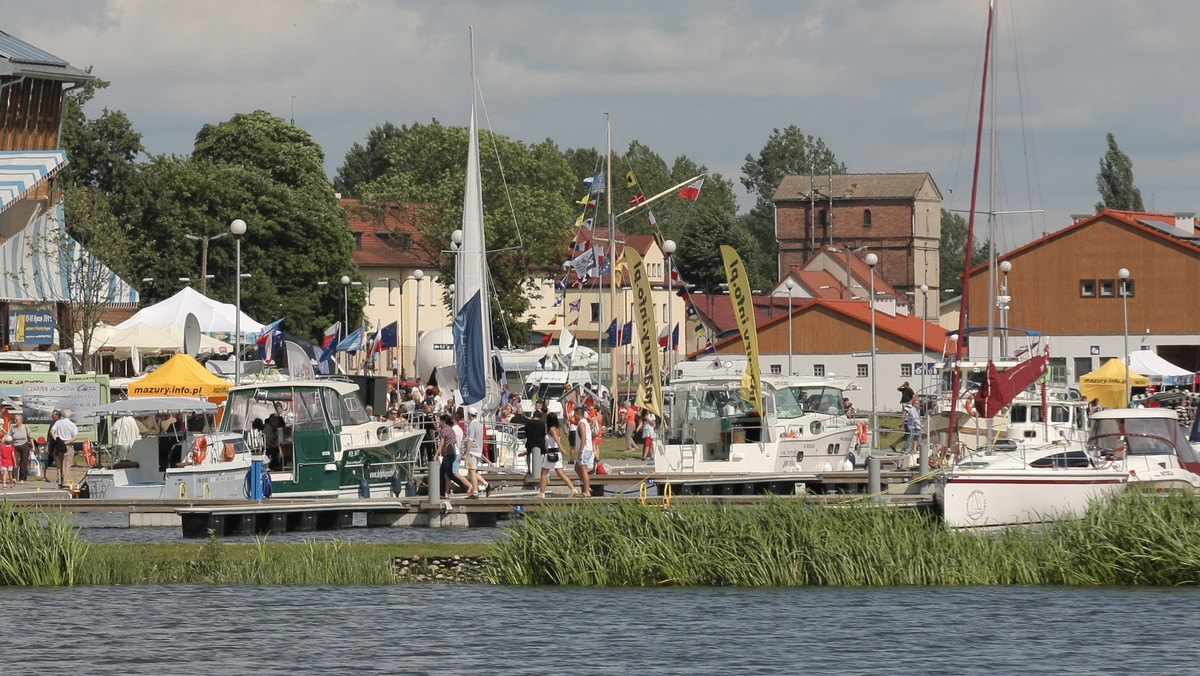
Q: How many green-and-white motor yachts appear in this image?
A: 1